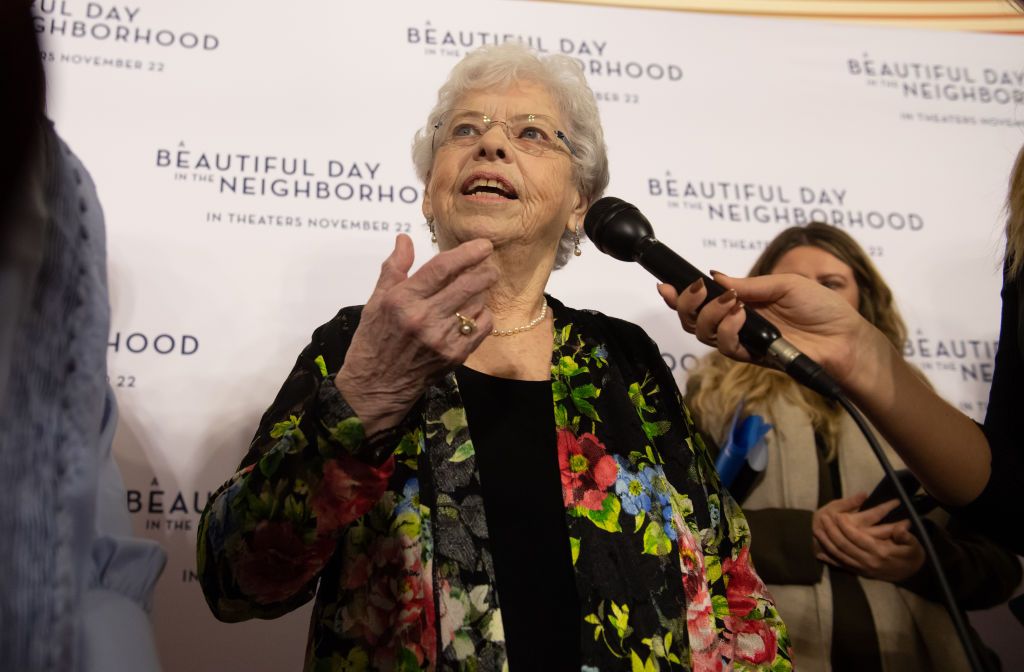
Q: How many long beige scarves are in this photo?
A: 1